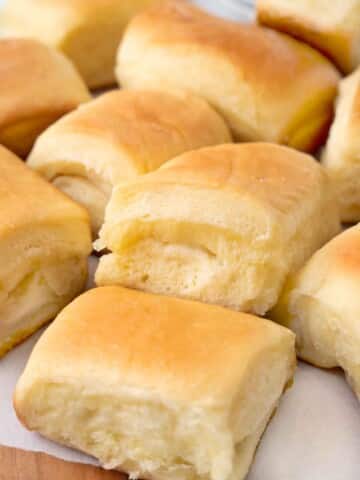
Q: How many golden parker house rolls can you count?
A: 10